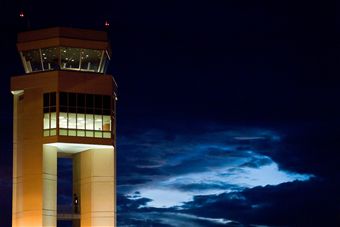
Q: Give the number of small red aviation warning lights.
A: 2